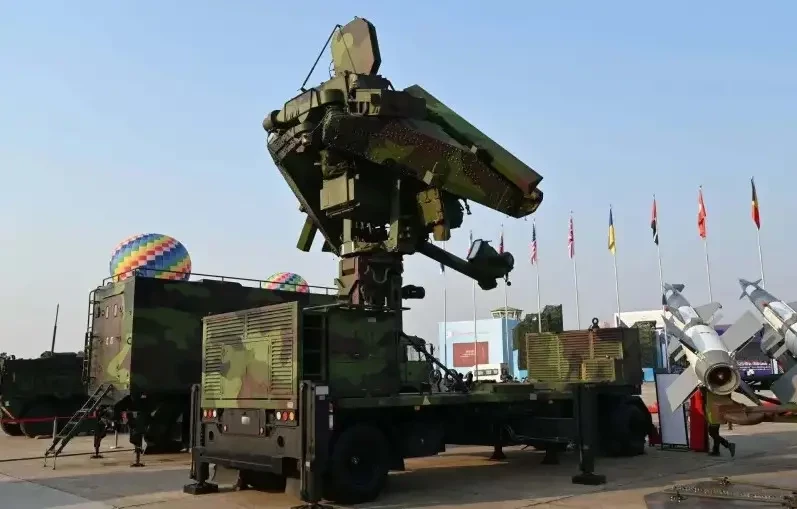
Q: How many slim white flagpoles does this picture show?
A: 9